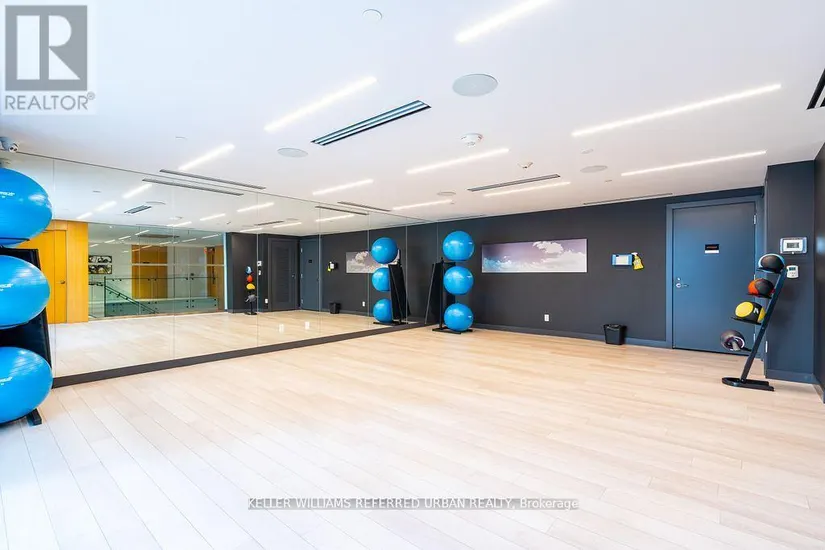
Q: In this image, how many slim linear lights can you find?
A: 9